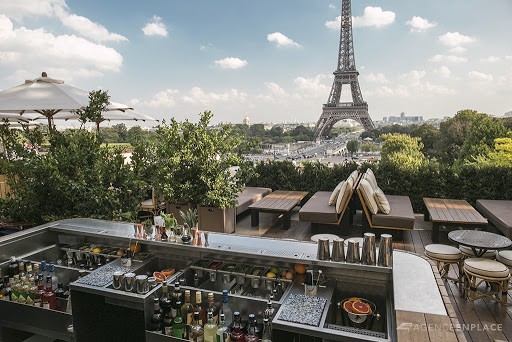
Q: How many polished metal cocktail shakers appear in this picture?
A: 5